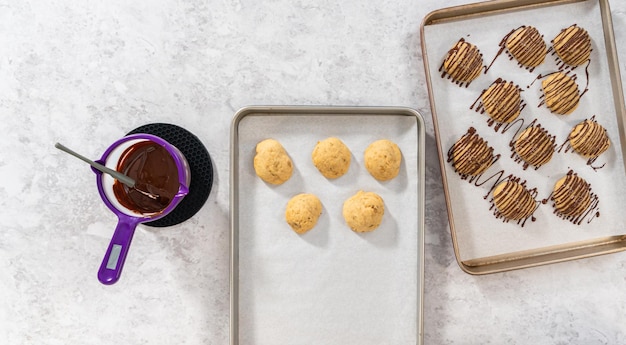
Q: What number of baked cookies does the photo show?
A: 15